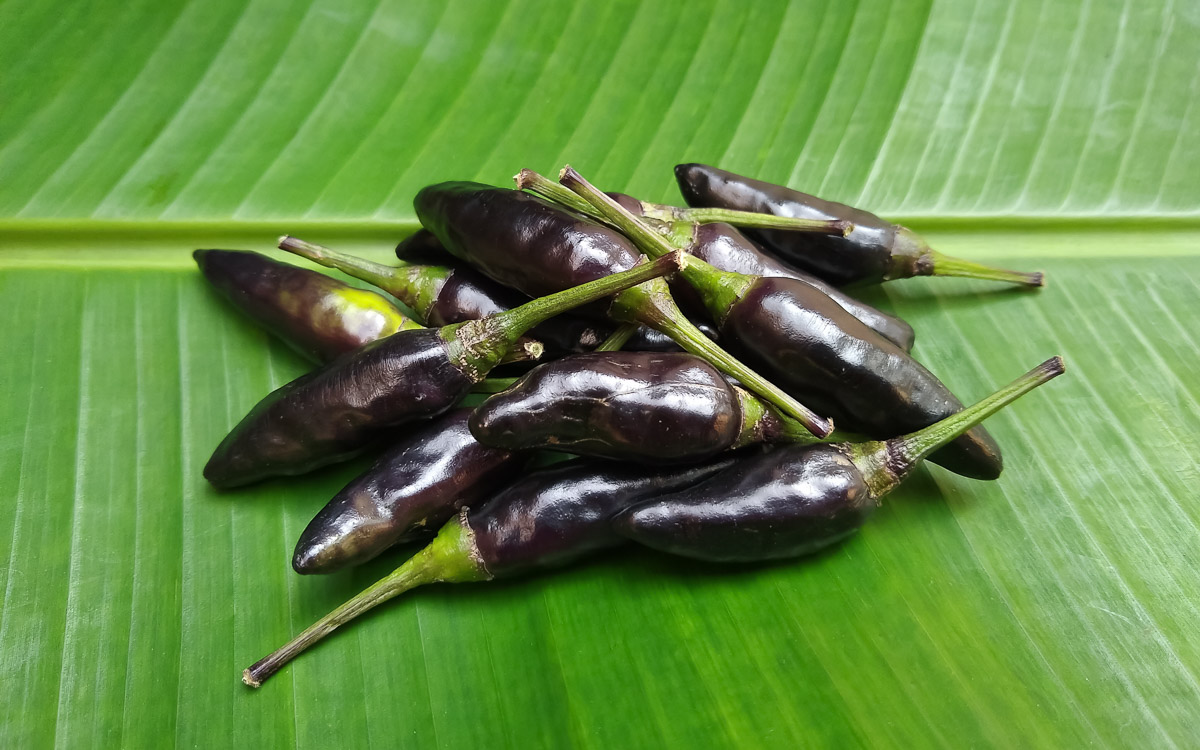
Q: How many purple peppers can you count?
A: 12